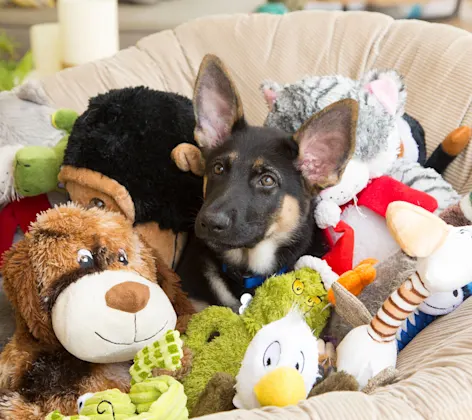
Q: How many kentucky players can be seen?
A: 0